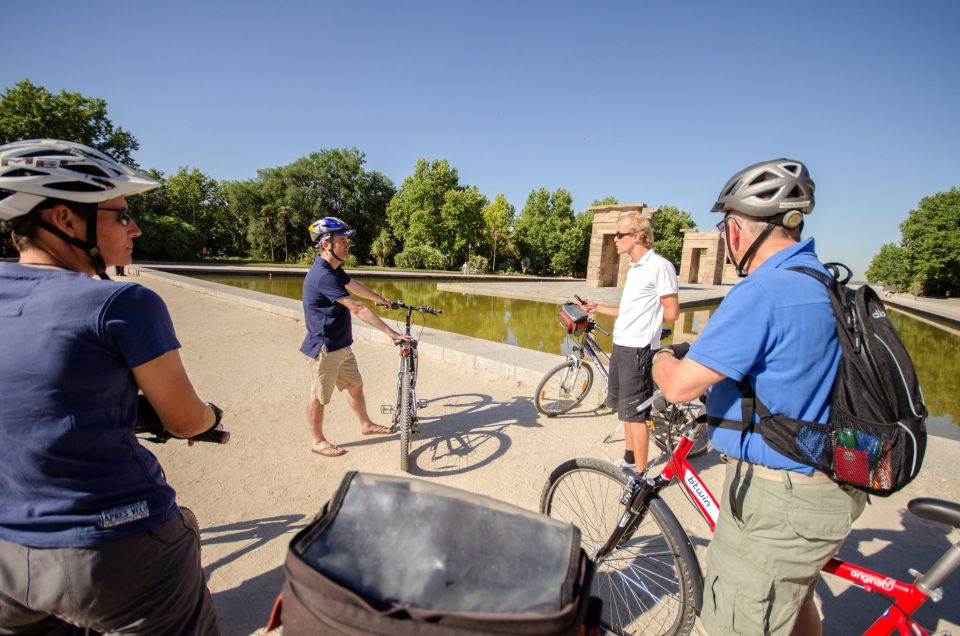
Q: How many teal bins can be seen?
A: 0